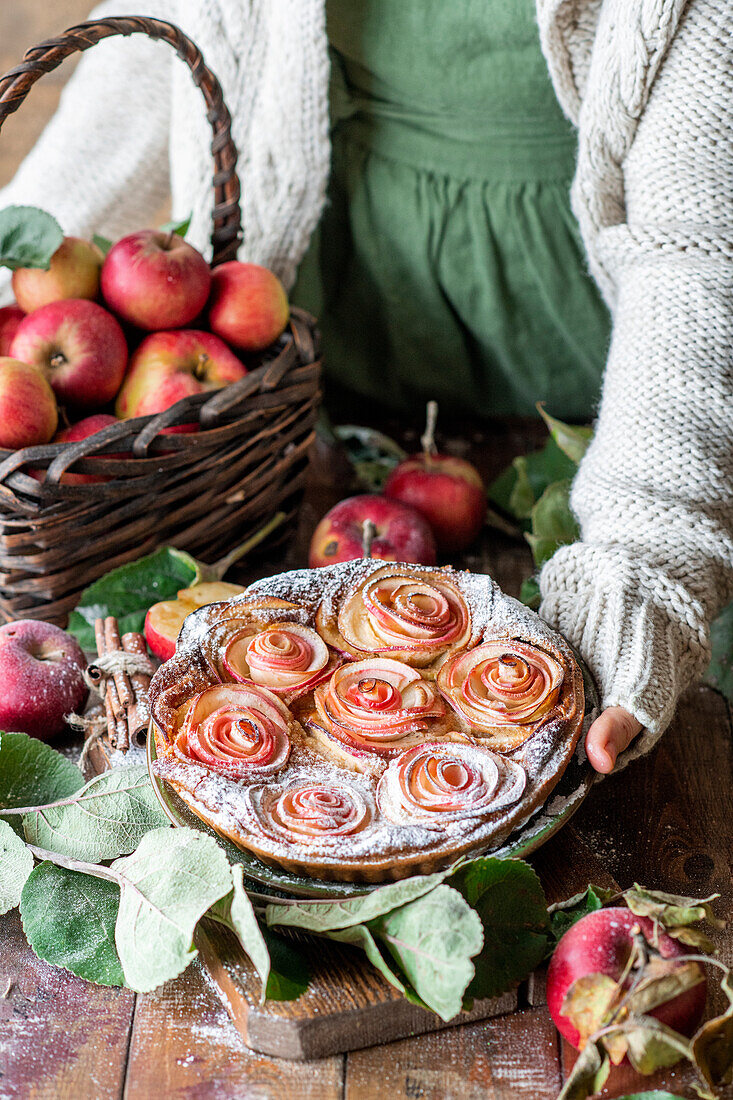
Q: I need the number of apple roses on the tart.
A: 7